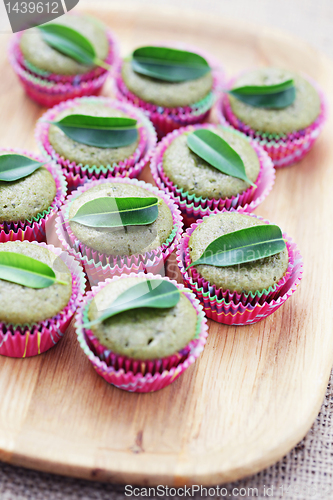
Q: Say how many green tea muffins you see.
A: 10